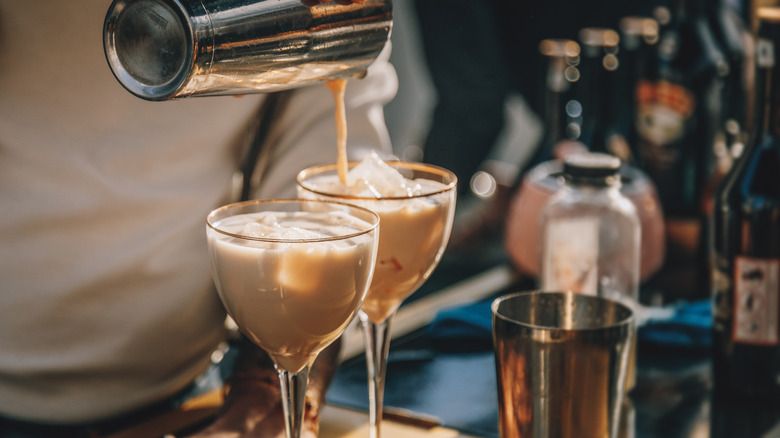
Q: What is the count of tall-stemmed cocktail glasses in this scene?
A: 2